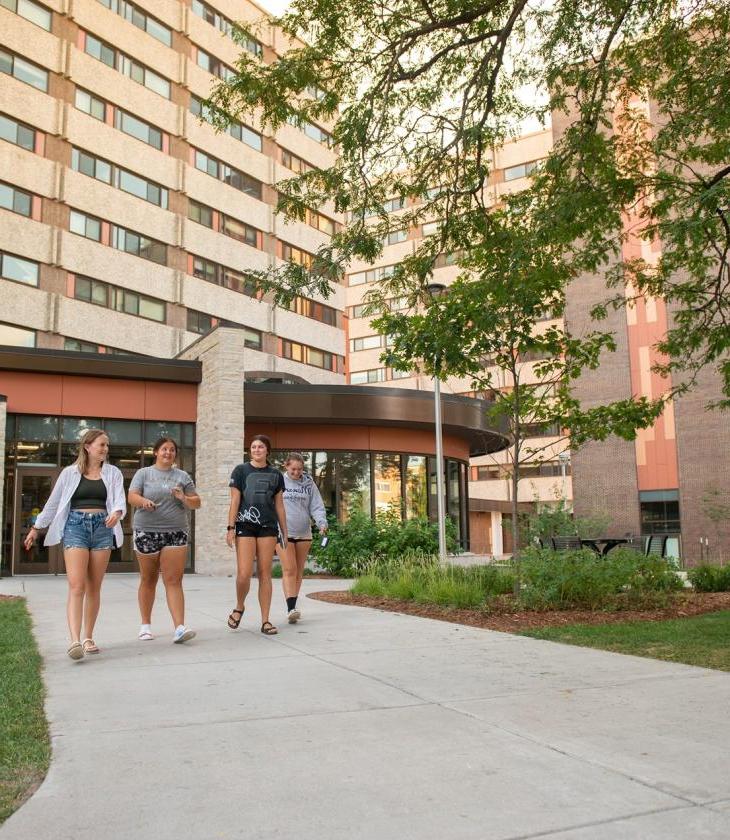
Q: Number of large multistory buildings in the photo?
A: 2